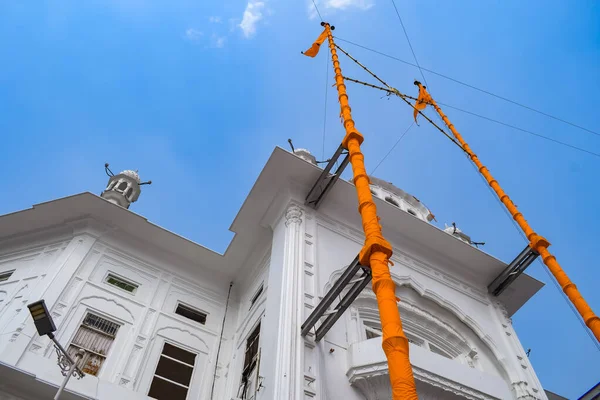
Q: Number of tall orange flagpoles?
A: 2